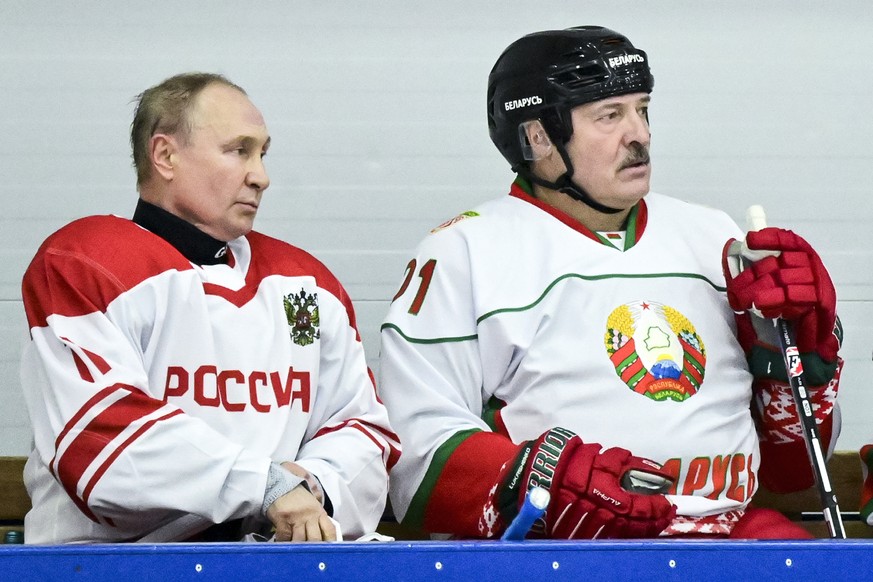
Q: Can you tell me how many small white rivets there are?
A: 6